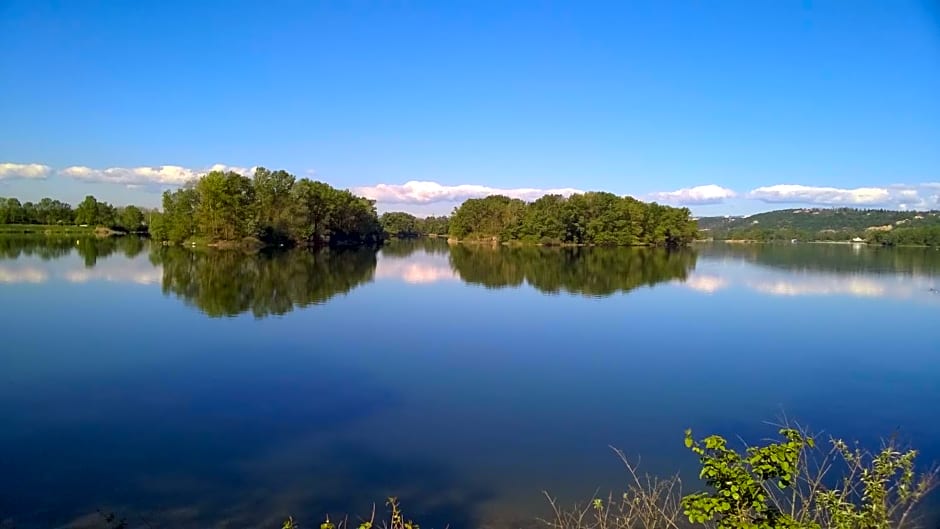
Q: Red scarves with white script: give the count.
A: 0